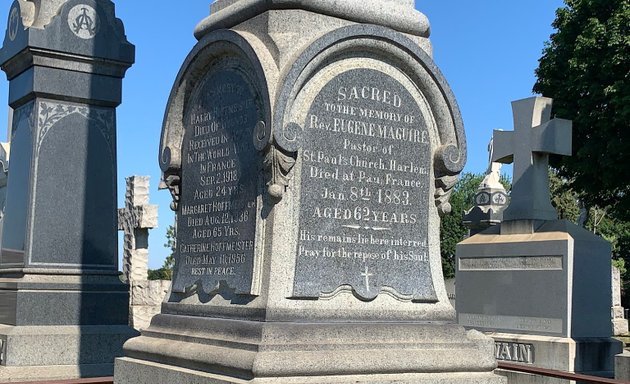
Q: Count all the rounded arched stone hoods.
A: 2